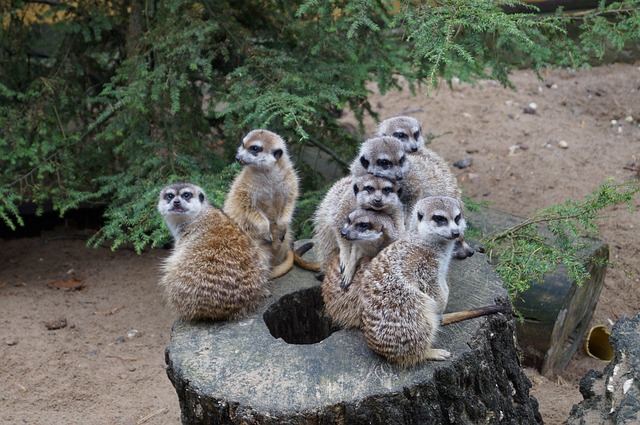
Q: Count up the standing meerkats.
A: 1